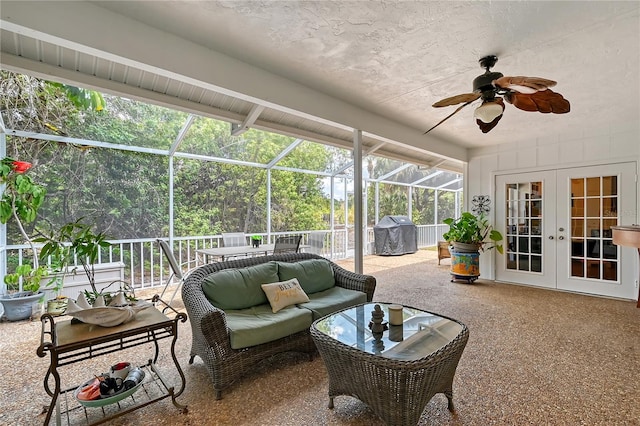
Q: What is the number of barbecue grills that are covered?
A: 1